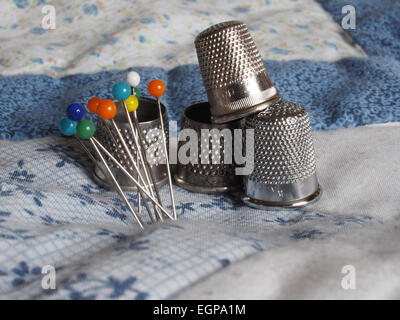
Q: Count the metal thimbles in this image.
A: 4